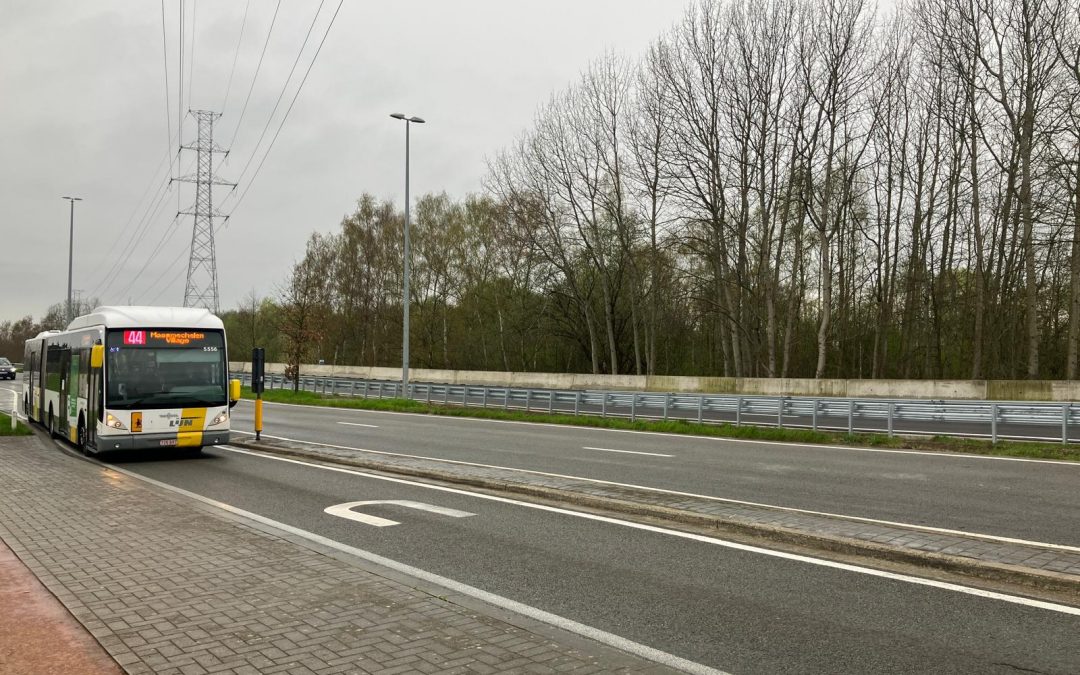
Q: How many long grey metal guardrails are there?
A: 1